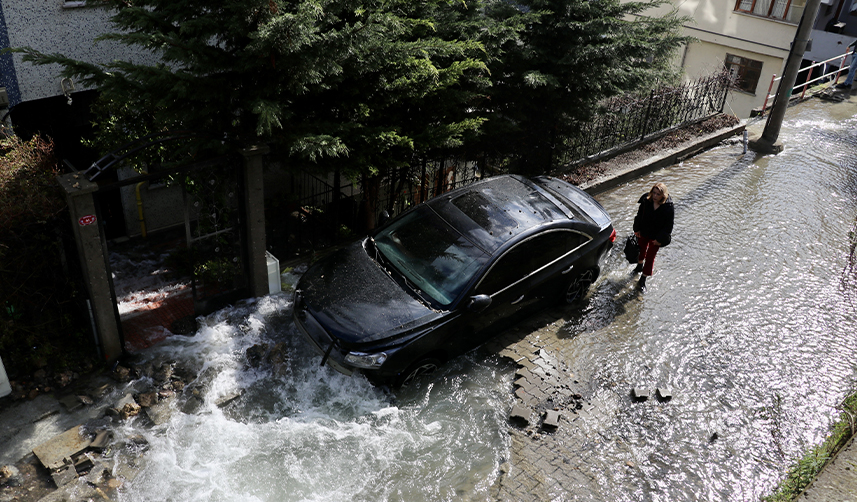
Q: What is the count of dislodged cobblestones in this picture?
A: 4